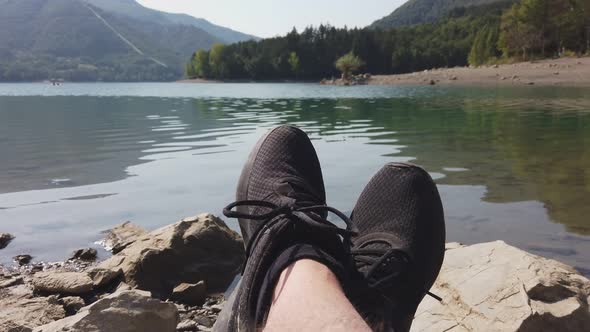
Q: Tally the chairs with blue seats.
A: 0